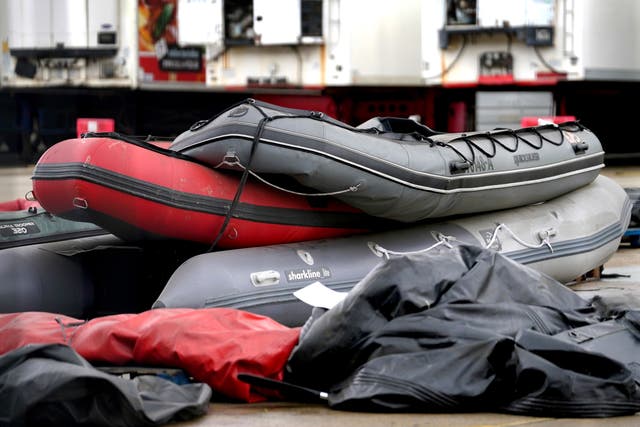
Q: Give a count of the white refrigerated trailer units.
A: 3